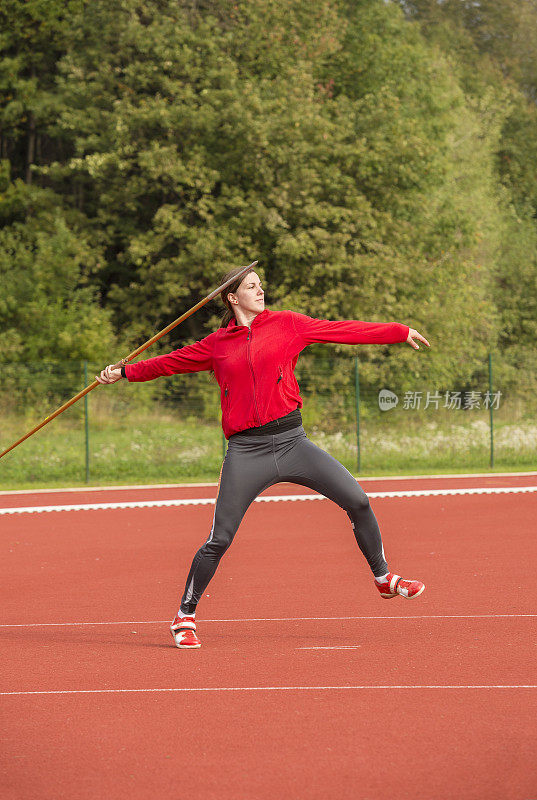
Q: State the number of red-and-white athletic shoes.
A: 2